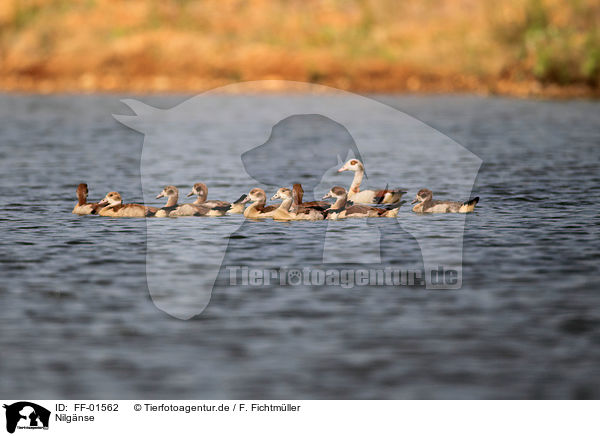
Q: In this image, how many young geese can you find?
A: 9